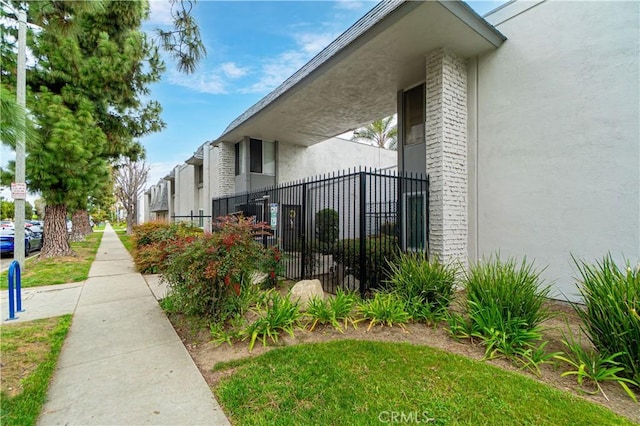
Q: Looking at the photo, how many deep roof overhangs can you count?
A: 1